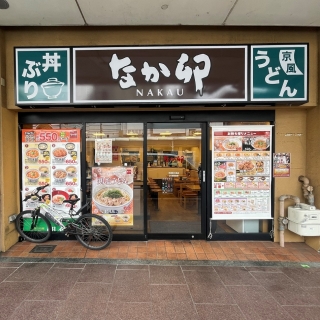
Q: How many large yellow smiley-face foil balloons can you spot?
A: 0